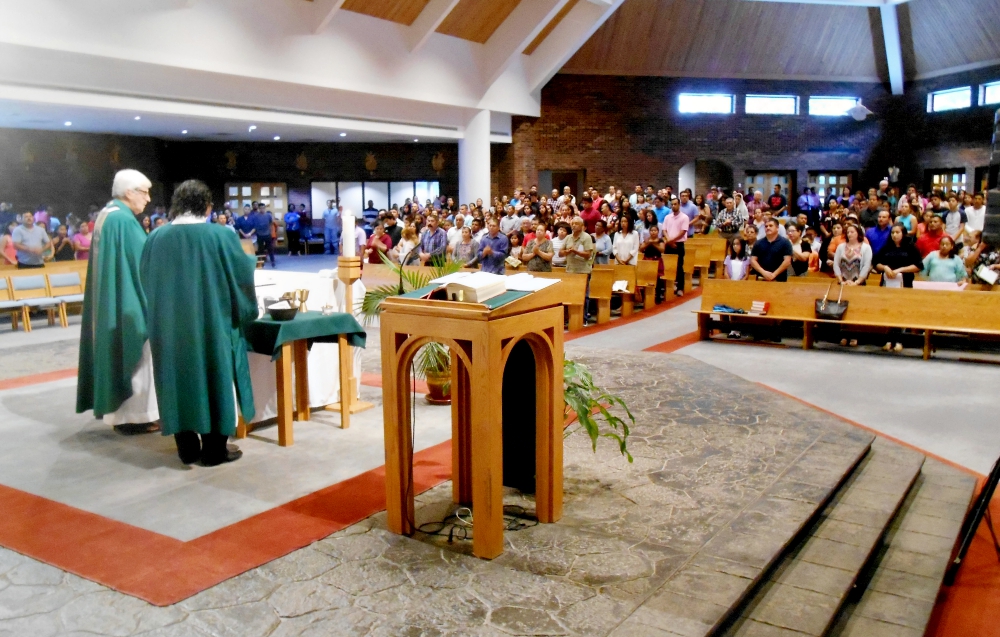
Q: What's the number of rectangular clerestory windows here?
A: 5